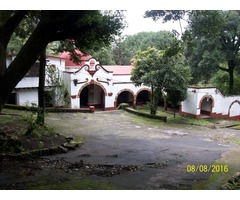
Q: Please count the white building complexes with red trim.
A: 1